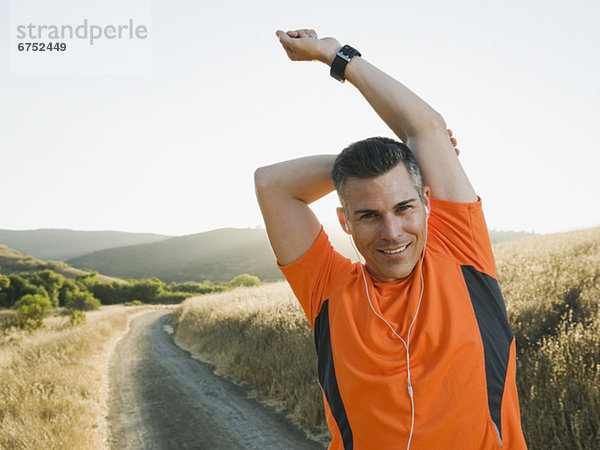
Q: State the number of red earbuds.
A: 0